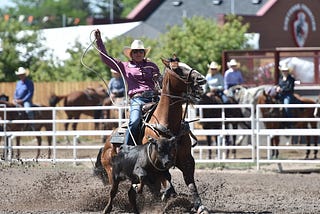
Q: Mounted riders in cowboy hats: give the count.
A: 6